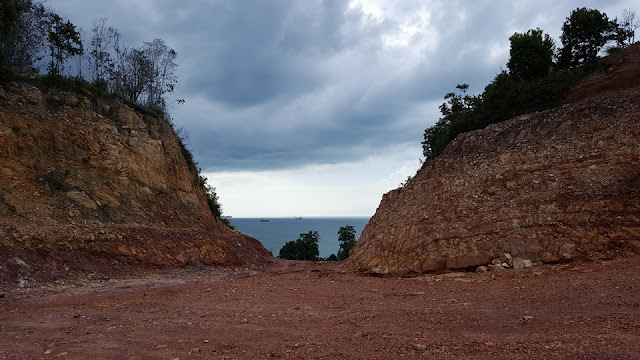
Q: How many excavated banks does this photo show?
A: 2